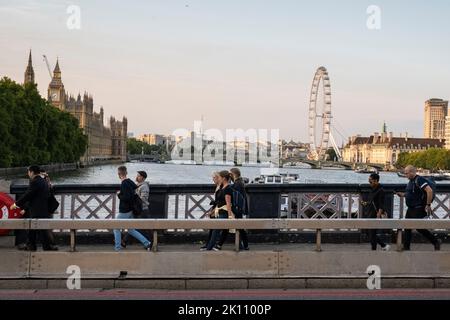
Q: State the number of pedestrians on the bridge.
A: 9